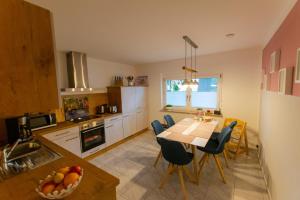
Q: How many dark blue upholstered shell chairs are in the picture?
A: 5